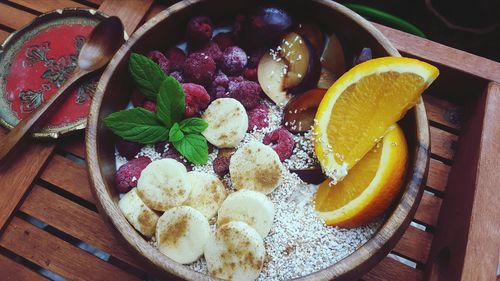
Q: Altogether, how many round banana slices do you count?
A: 8